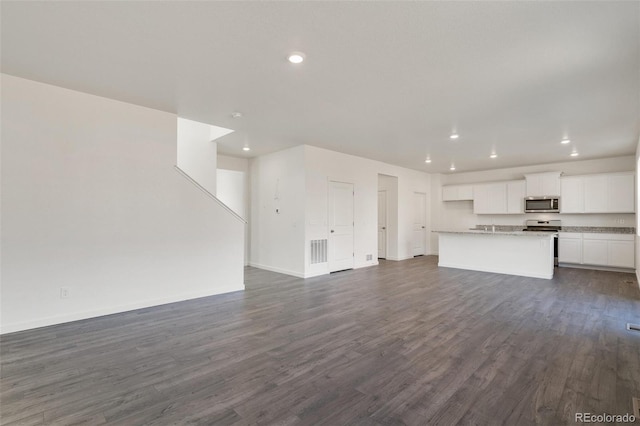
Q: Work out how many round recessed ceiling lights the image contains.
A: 8